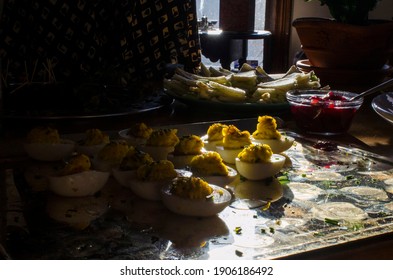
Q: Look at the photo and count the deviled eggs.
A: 15